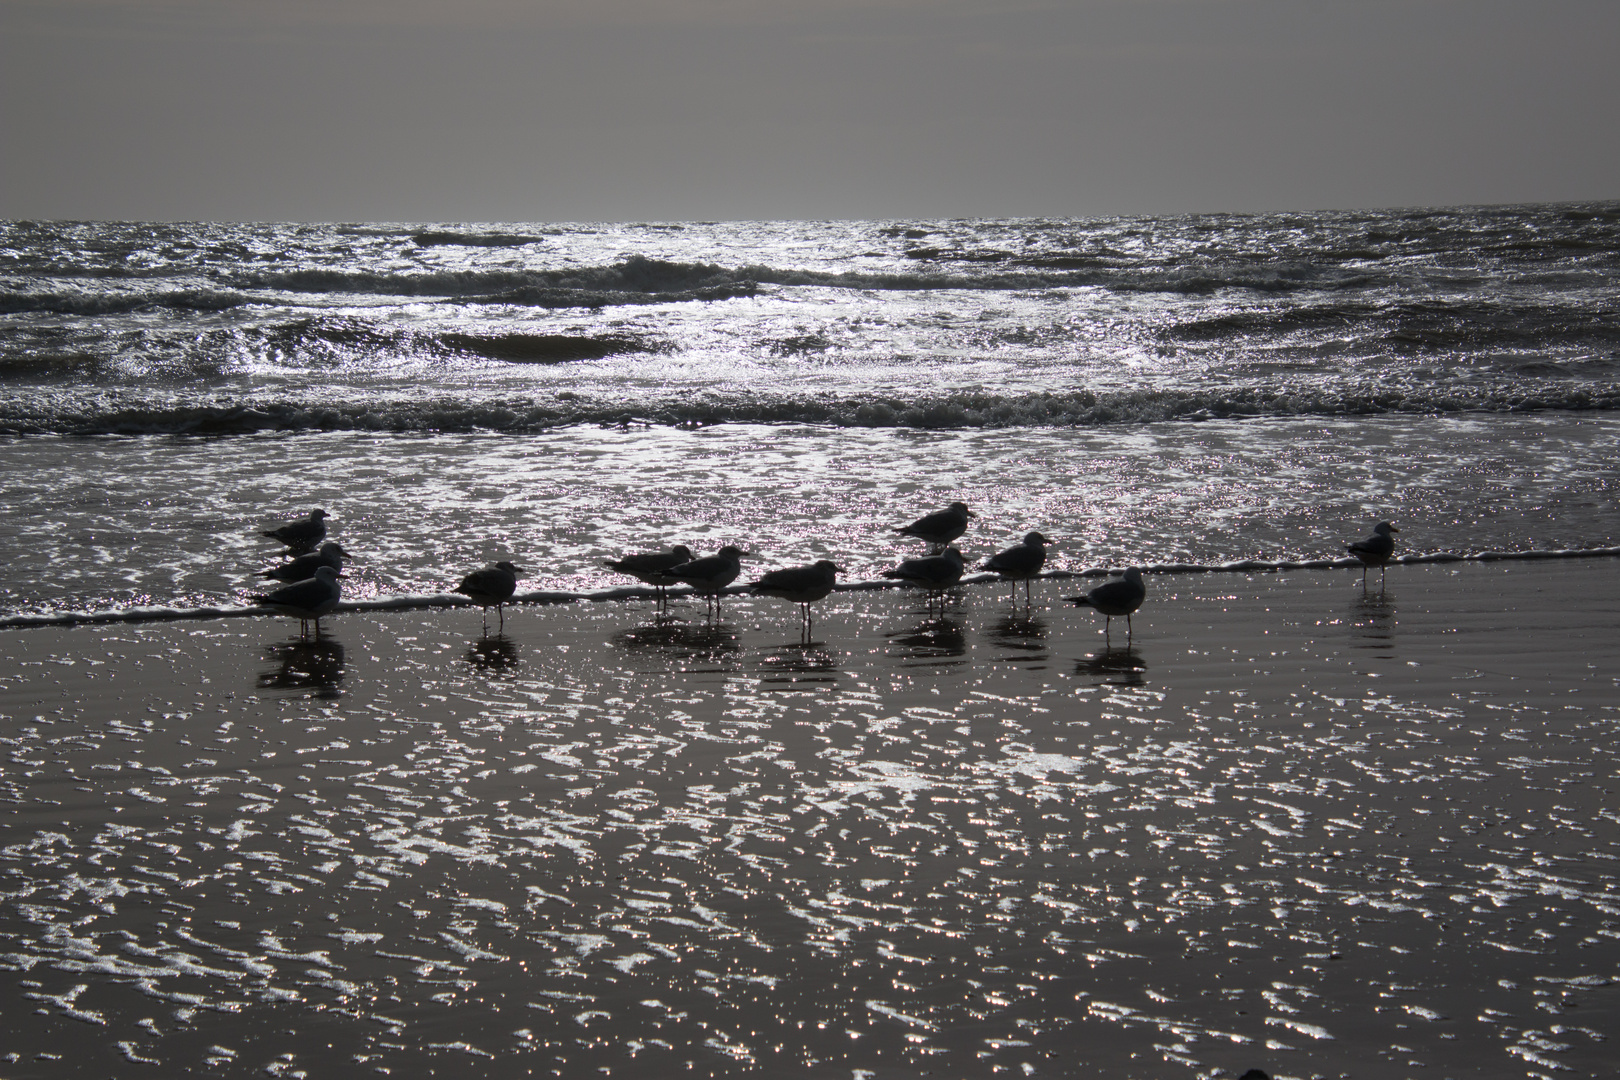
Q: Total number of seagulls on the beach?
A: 12